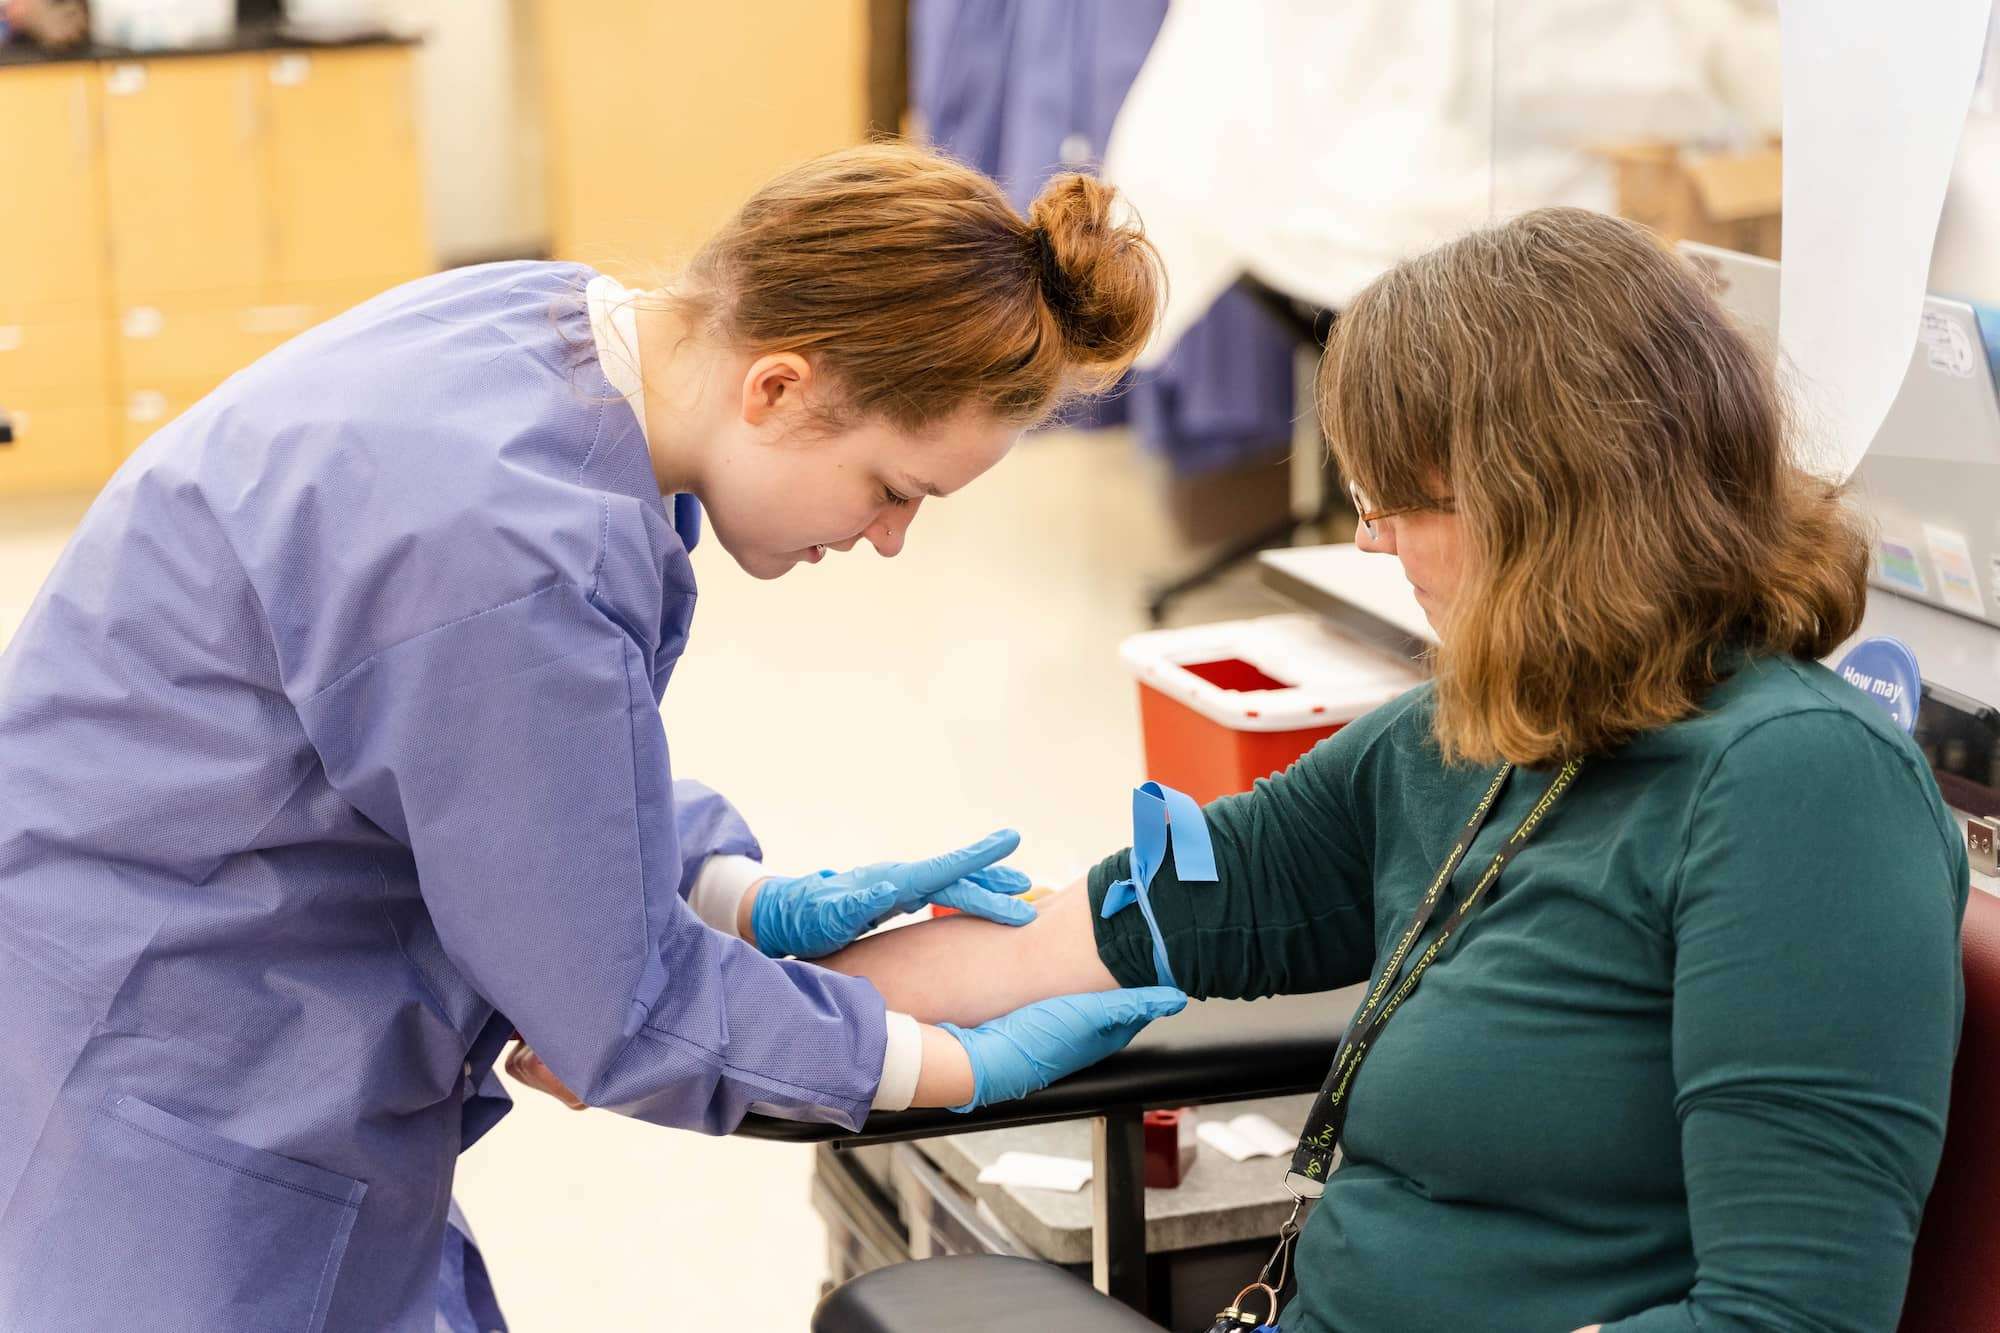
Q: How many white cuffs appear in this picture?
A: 2